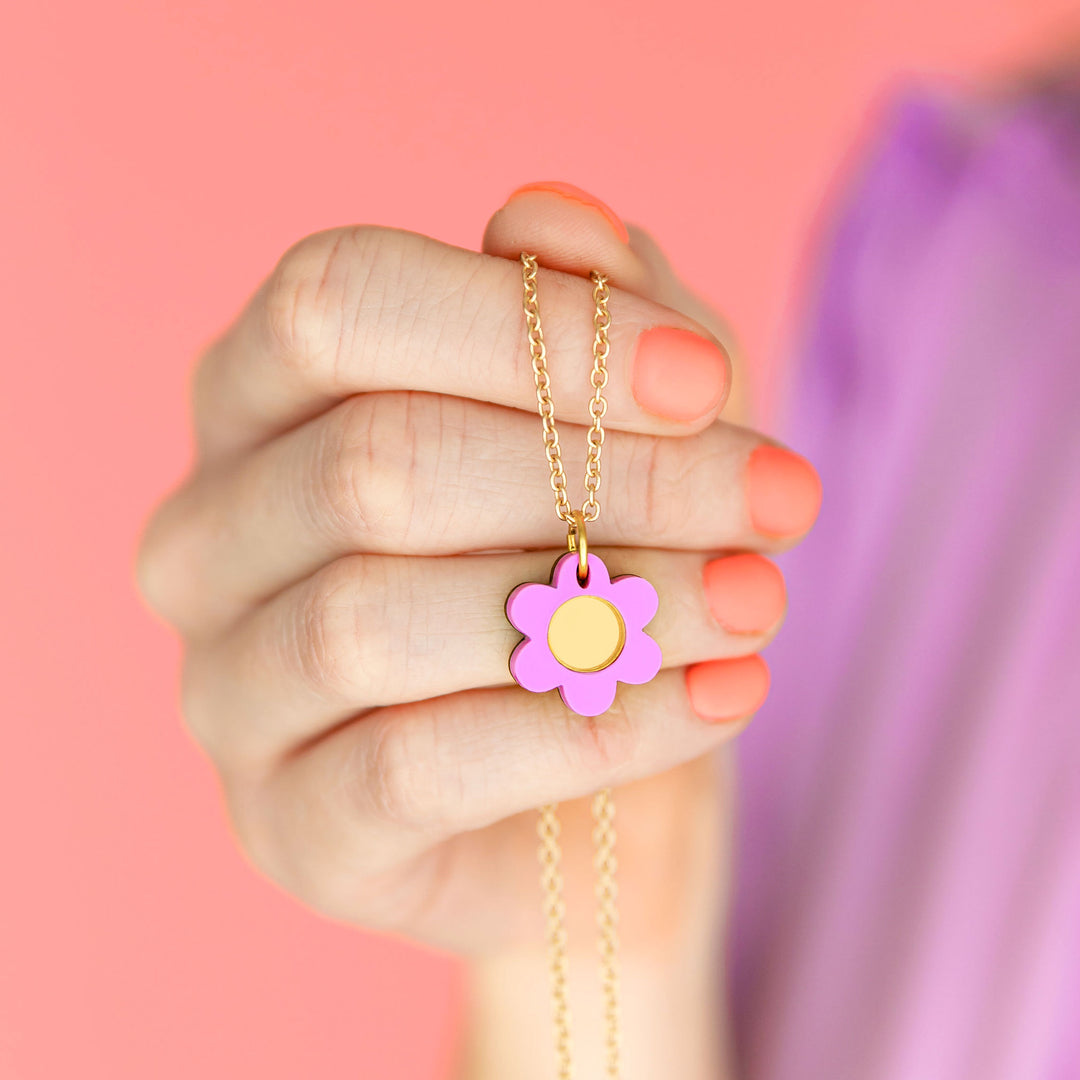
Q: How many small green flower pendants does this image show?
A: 0